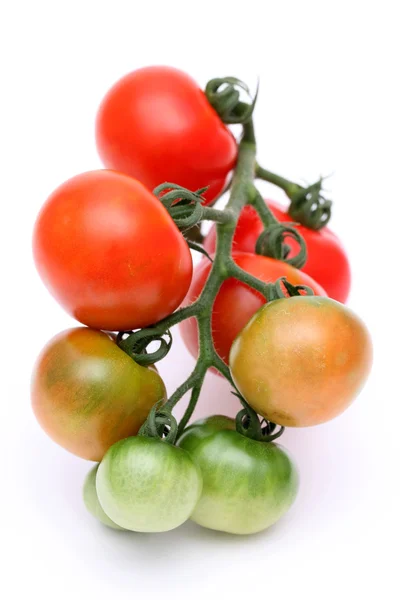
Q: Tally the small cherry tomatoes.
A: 9